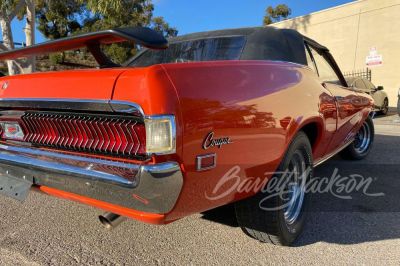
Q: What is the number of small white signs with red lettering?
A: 2